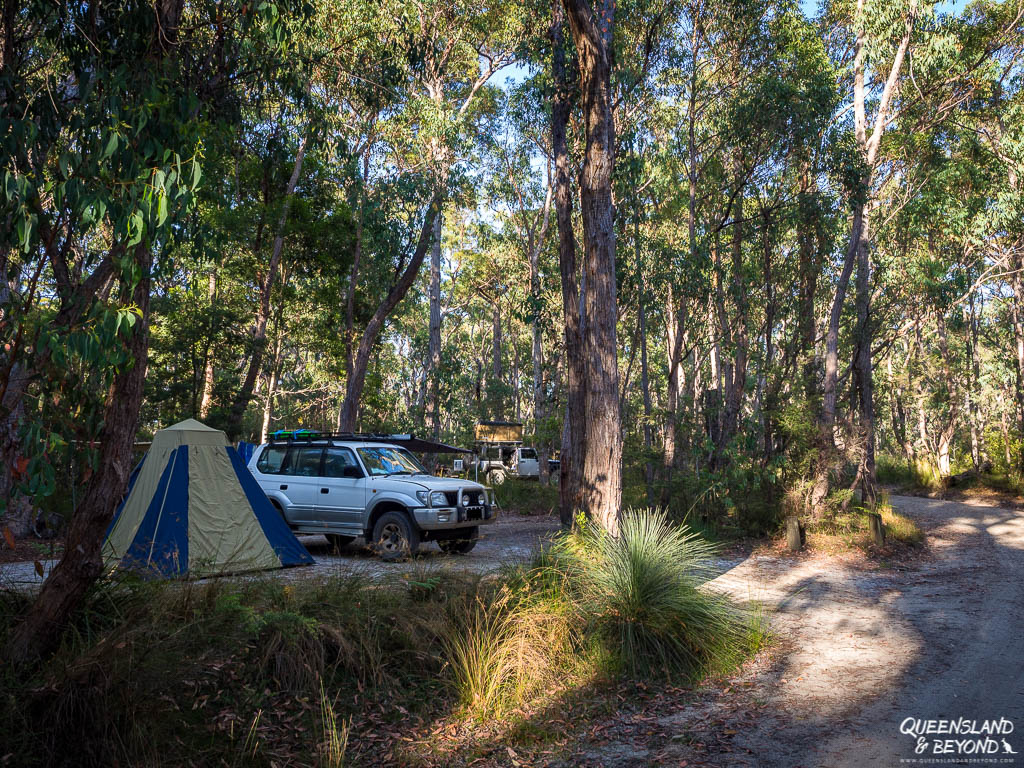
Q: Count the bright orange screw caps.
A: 0